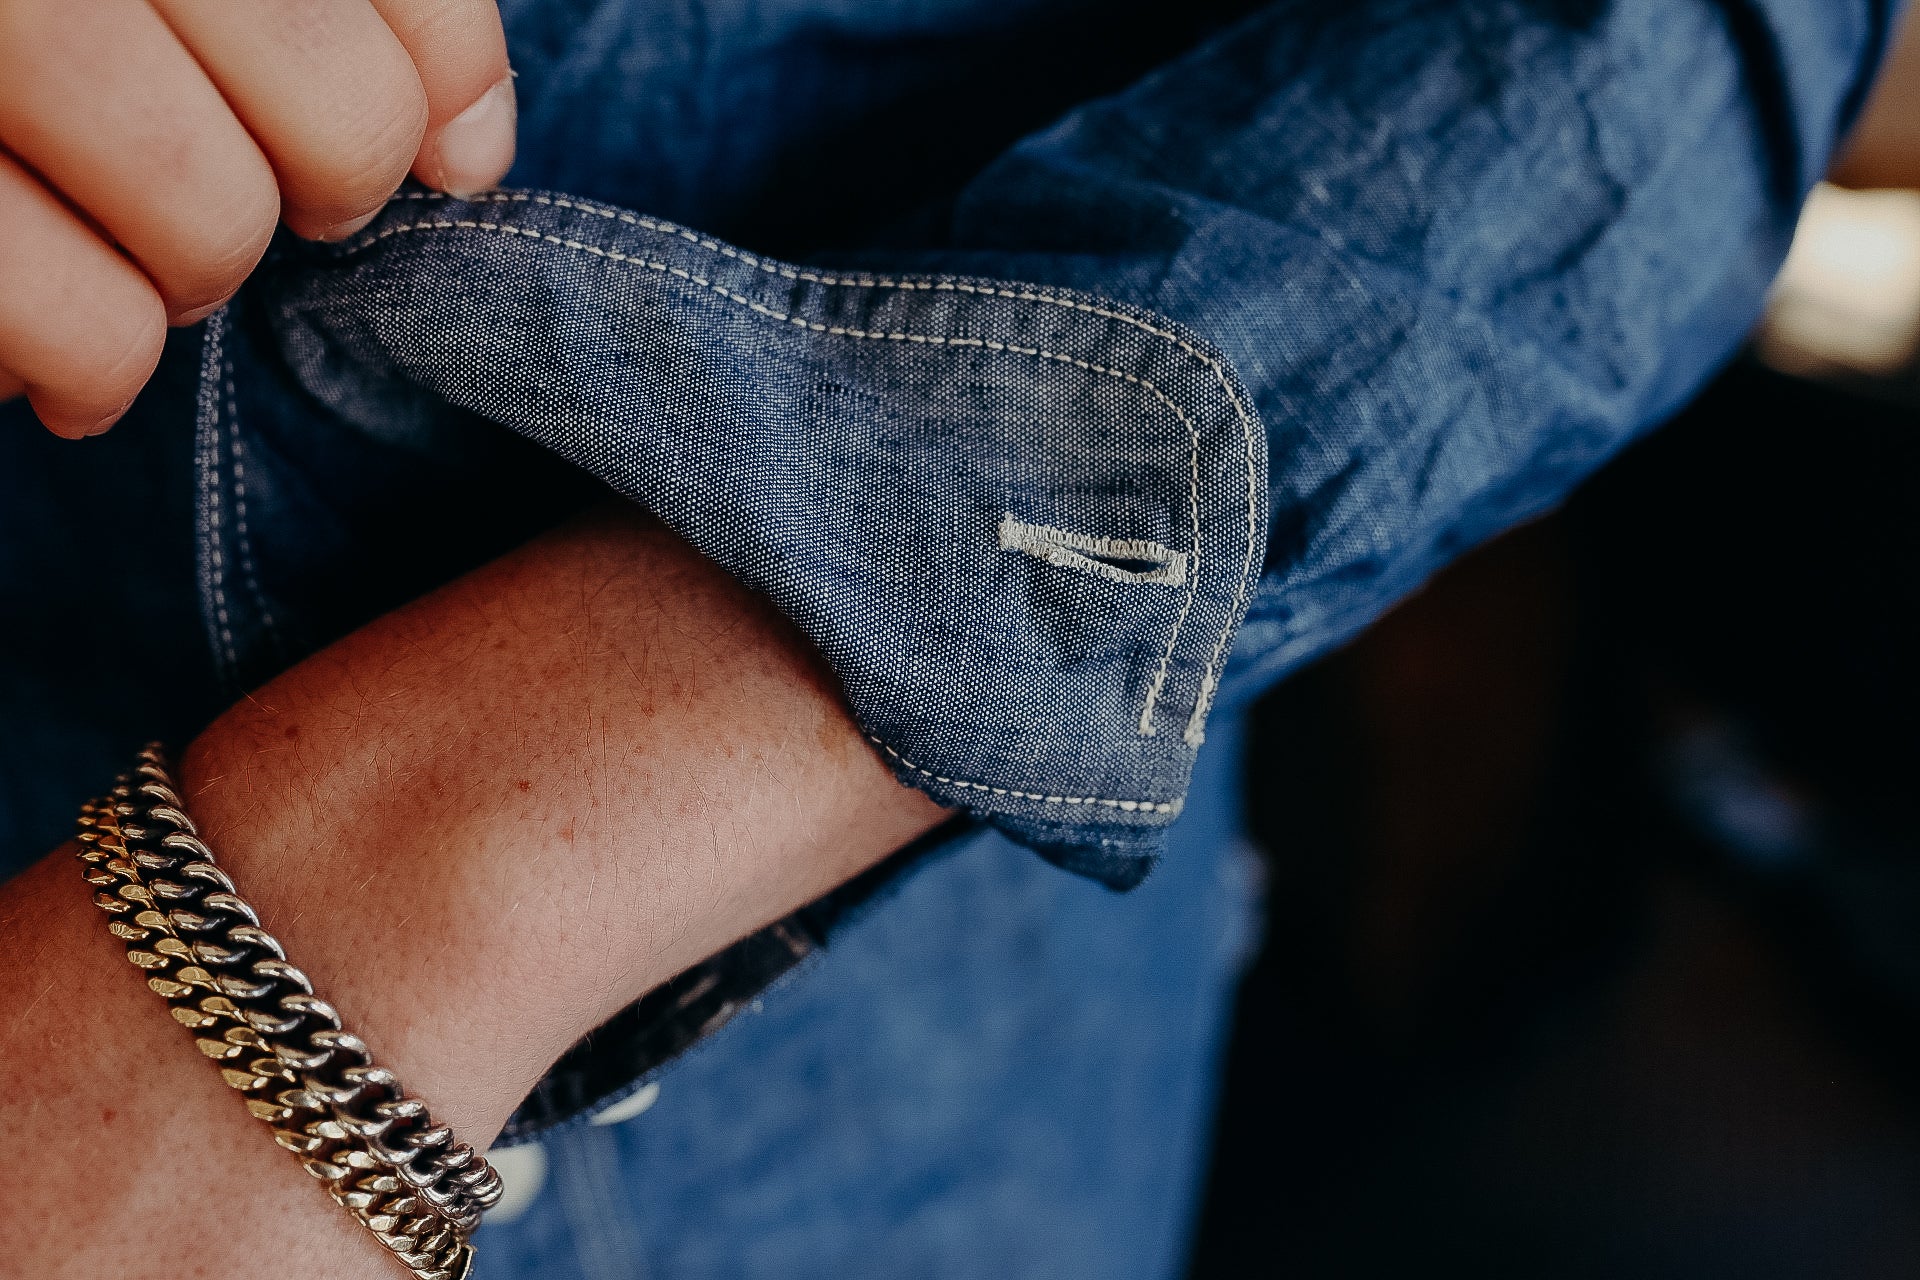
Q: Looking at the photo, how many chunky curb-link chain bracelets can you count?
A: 2